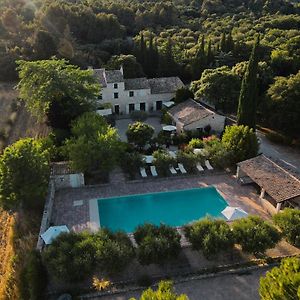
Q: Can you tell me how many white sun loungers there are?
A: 6